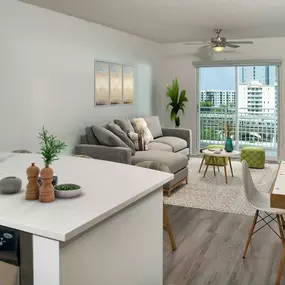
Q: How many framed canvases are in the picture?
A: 3